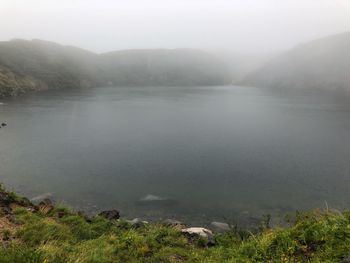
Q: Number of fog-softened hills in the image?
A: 3